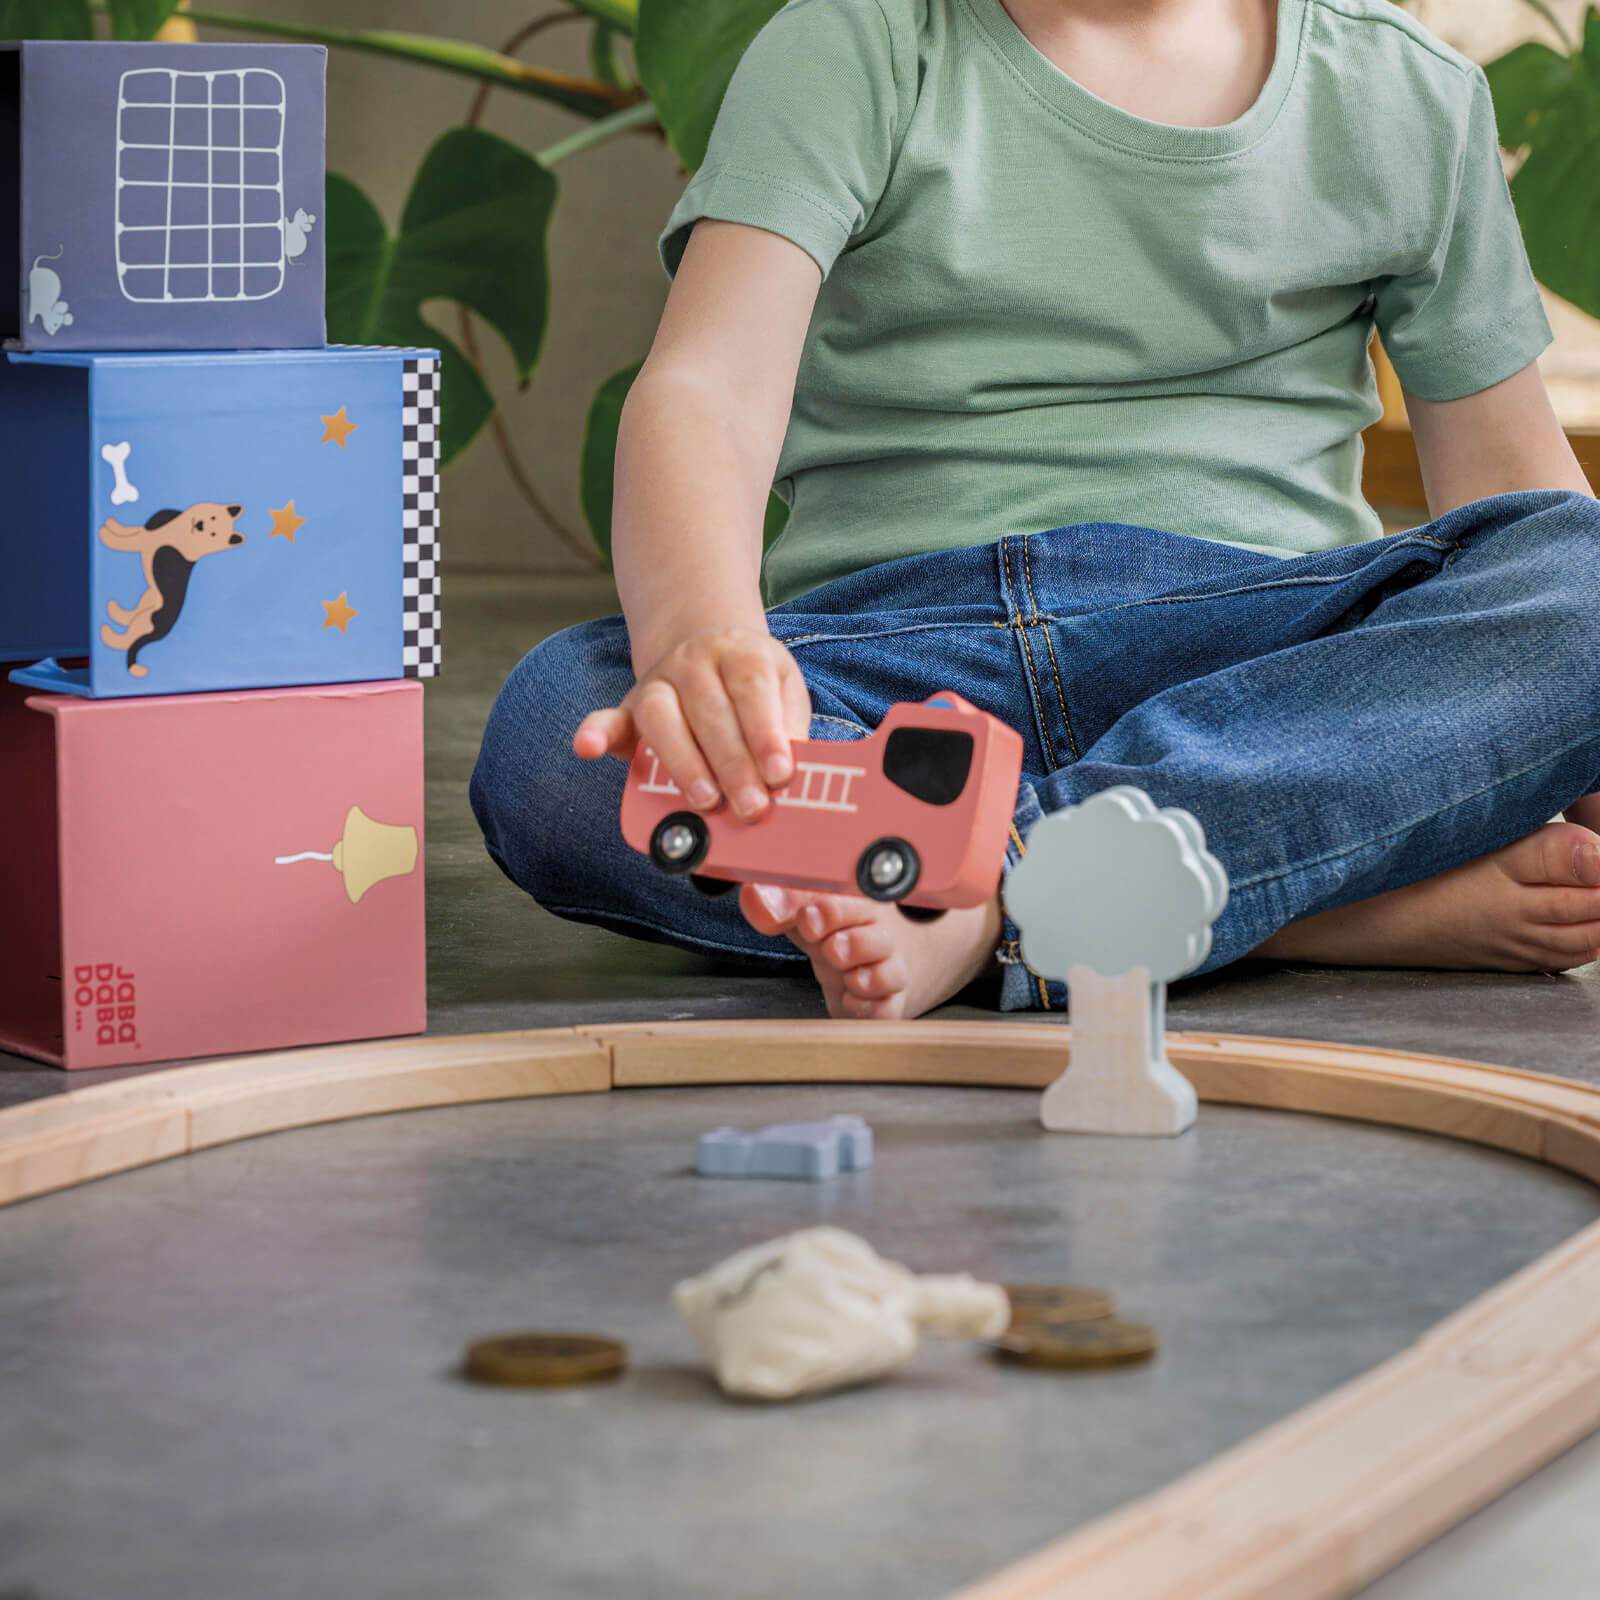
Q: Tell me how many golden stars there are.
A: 3